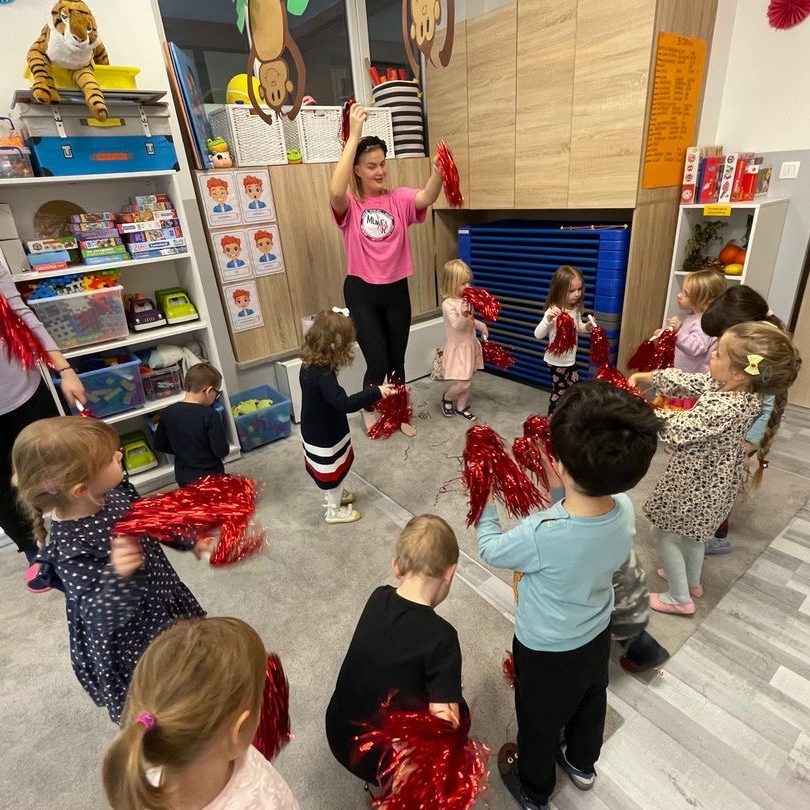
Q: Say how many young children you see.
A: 12